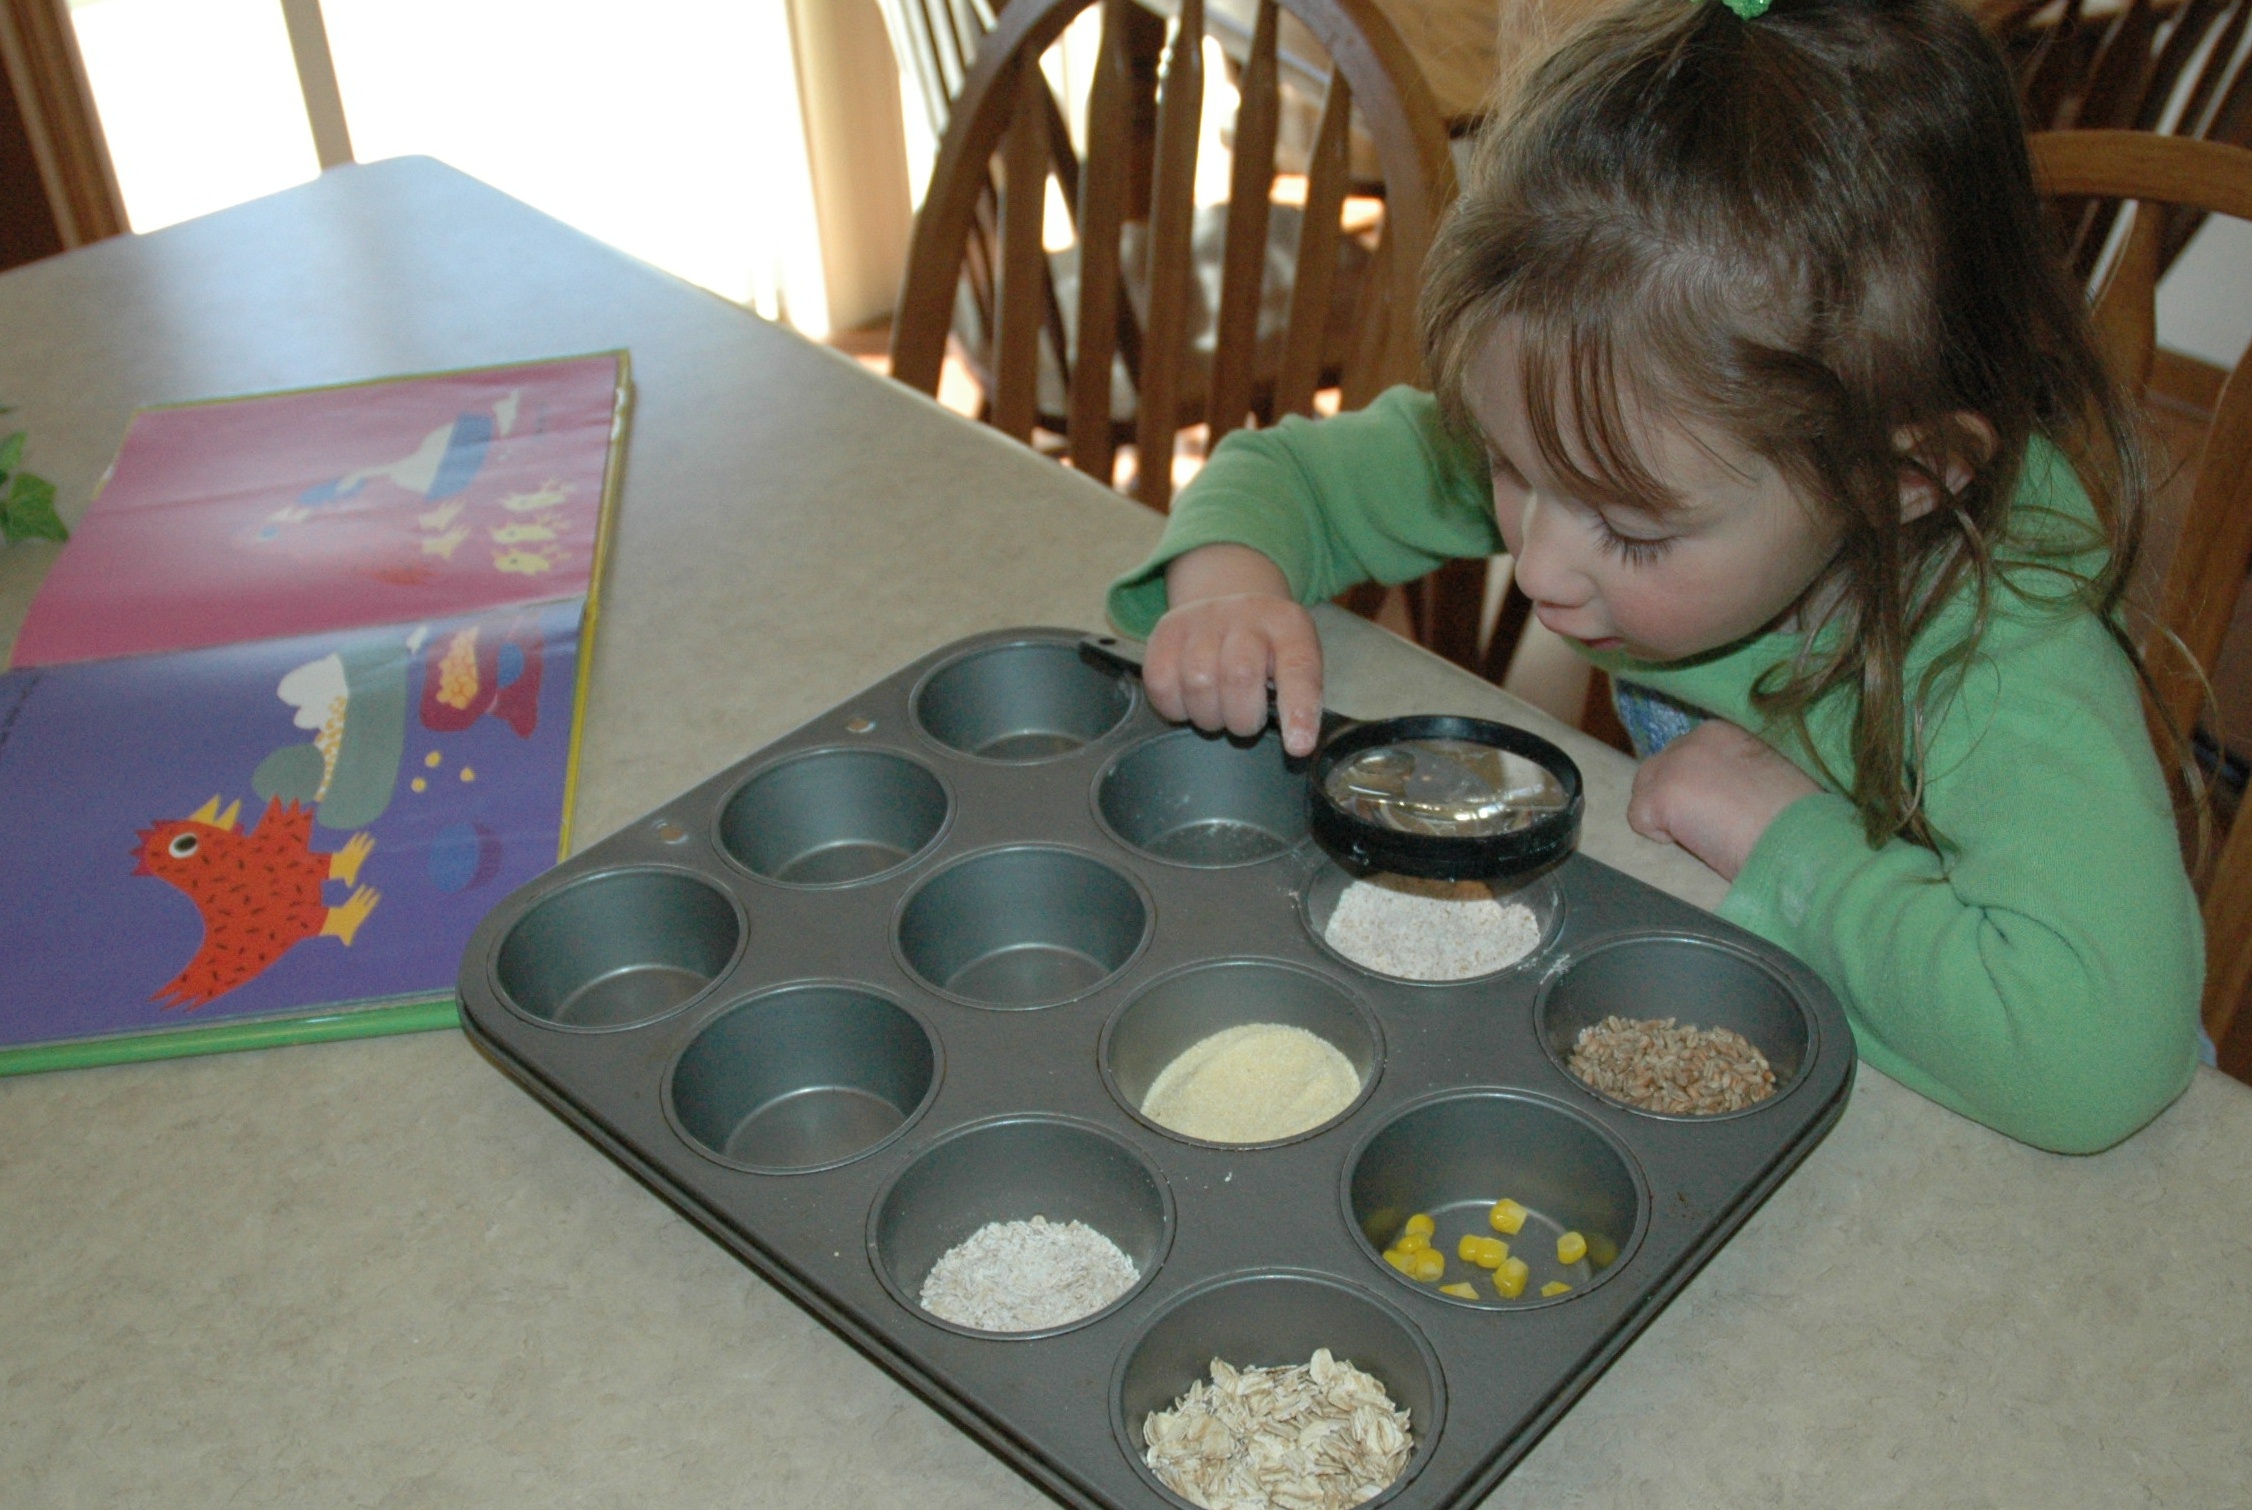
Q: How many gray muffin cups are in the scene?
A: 12